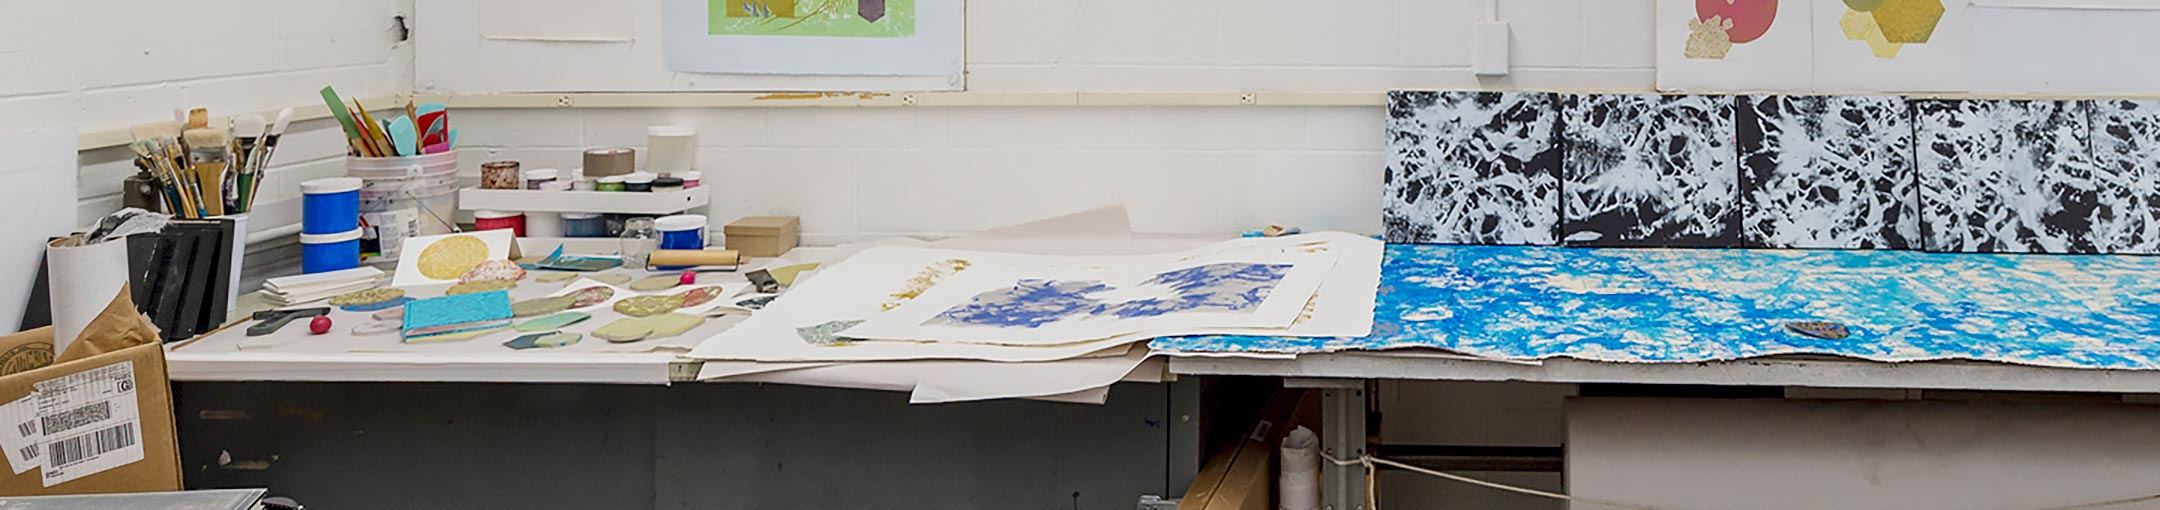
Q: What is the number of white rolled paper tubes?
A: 2